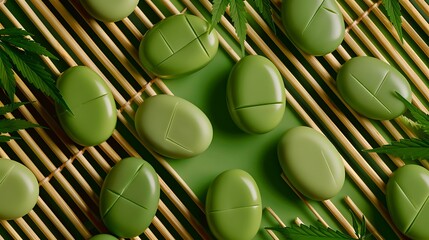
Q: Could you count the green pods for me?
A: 13